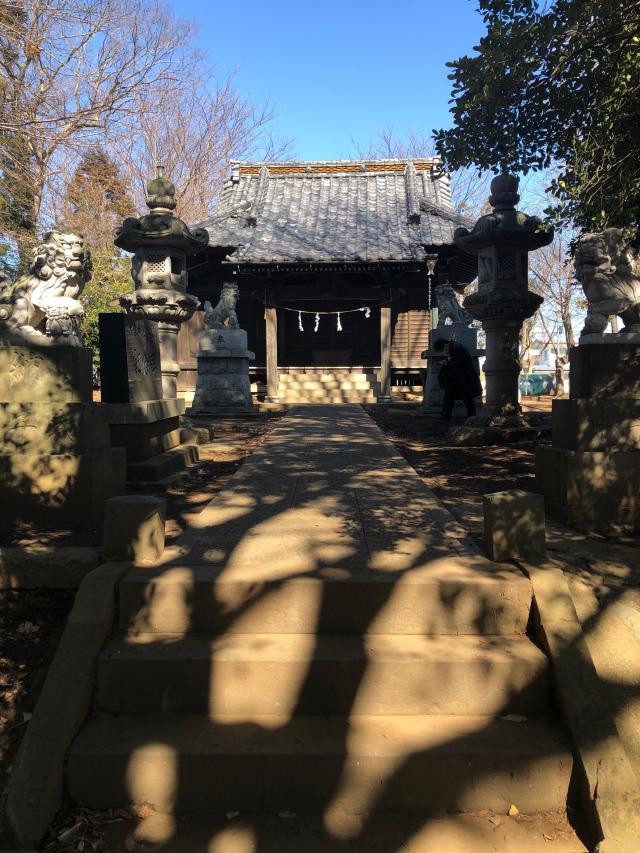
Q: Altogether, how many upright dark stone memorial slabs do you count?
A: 1